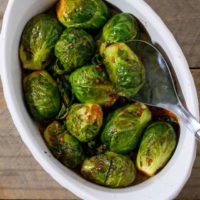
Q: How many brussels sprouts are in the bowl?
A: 12